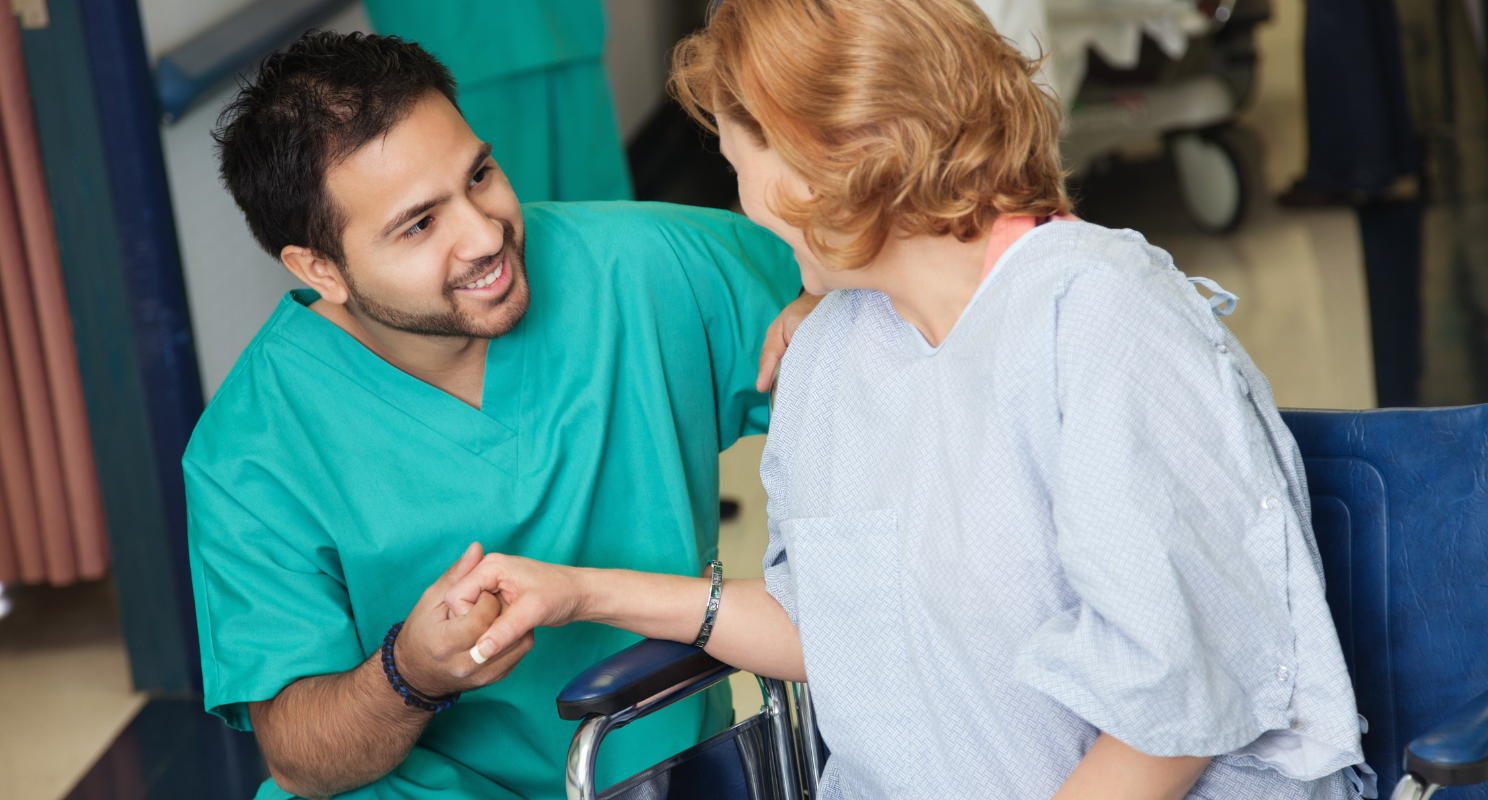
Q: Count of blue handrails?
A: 1